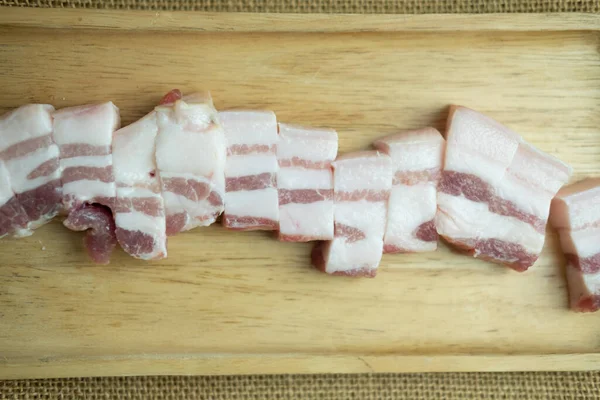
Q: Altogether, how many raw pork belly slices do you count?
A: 10